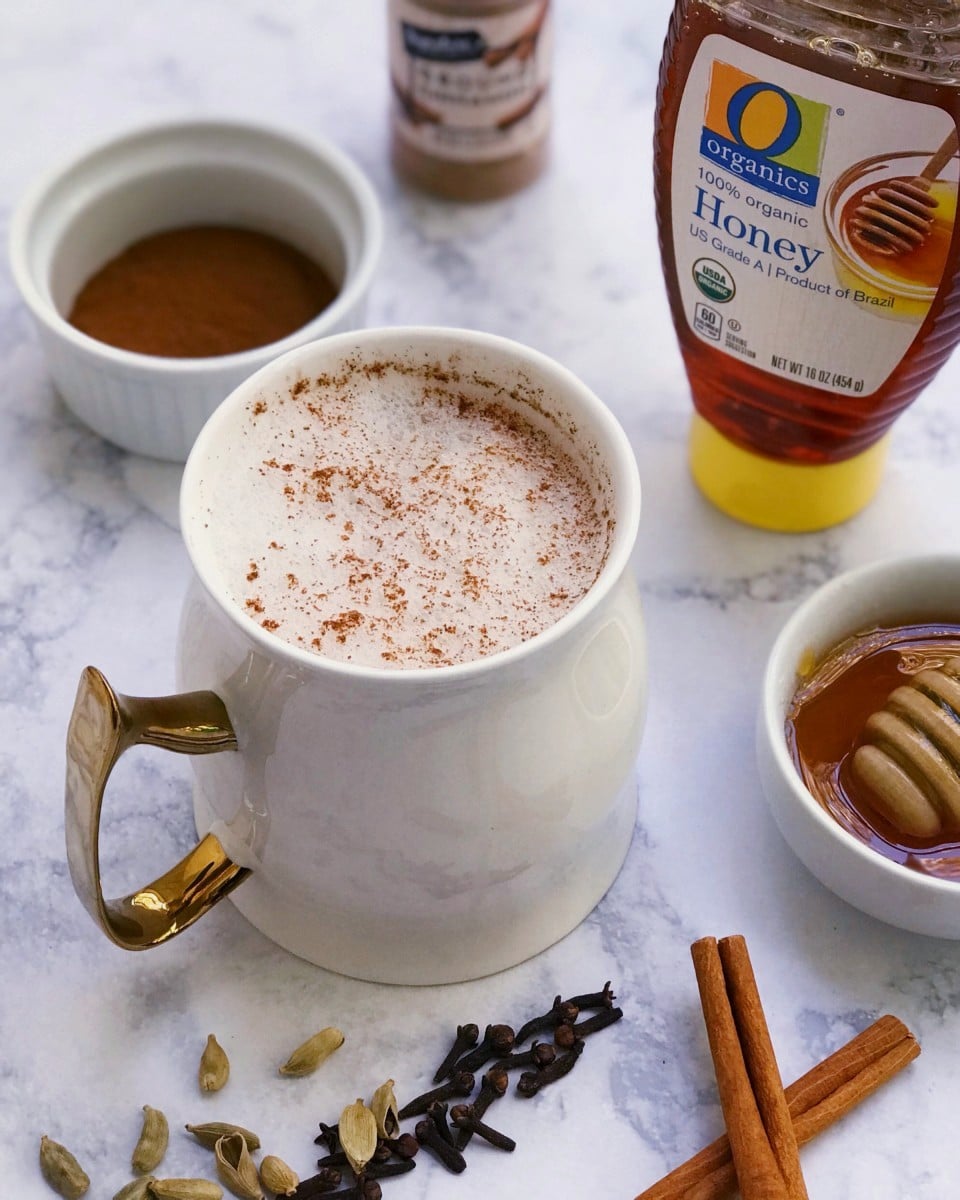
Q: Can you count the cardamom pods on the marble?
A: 11